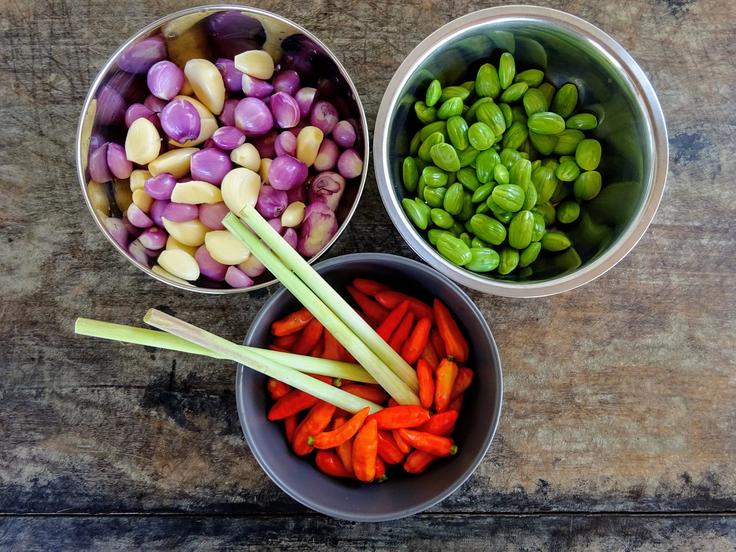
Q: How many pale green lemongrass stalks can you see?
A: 4